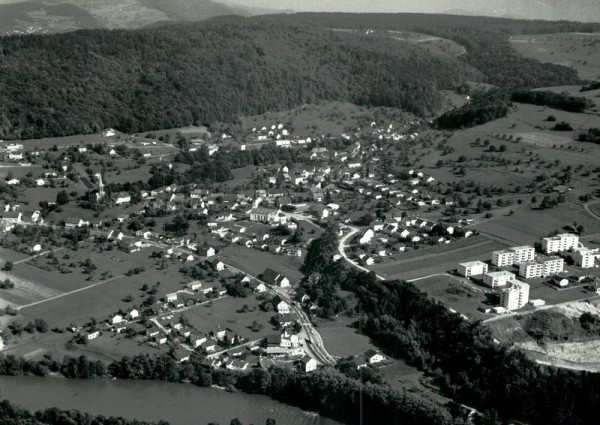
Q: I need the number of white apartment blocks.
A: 7